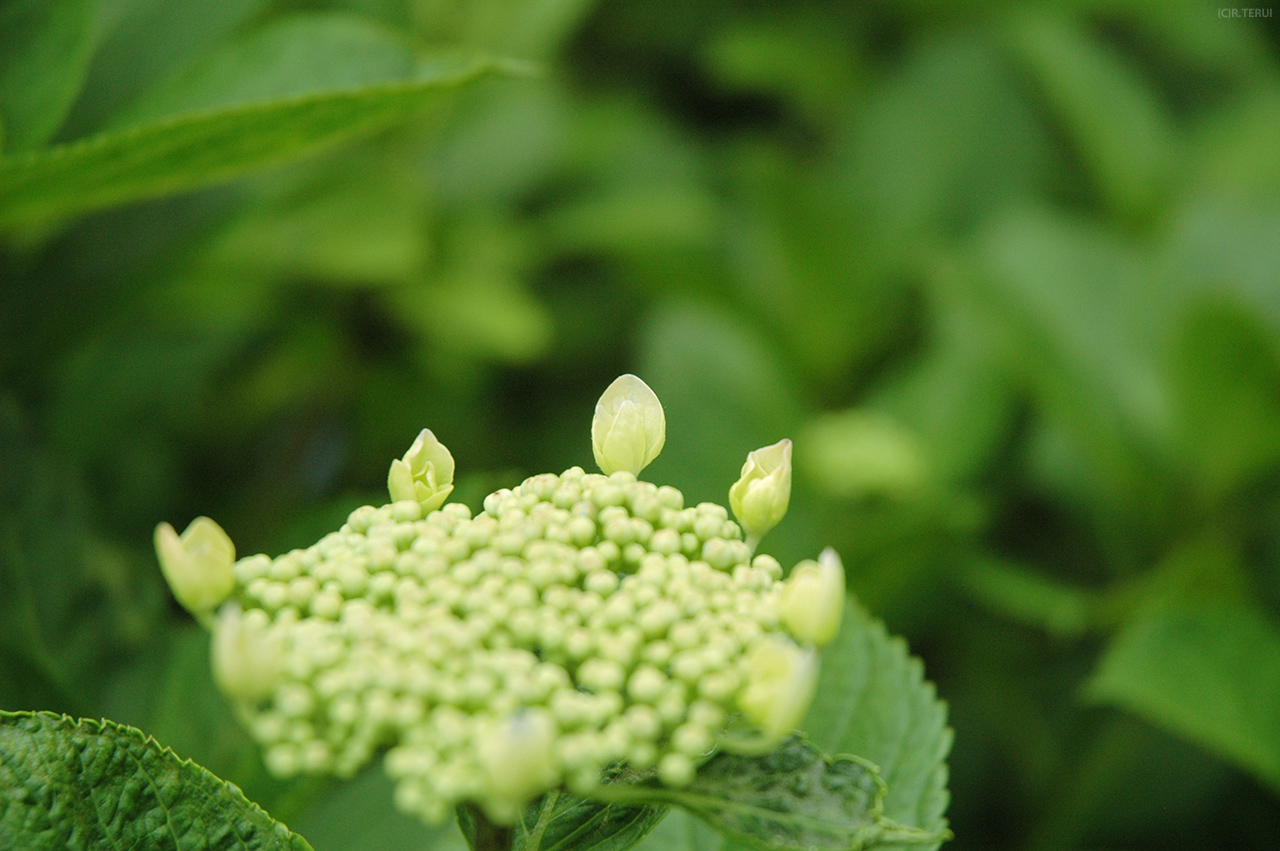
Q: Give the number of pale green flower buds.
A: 8